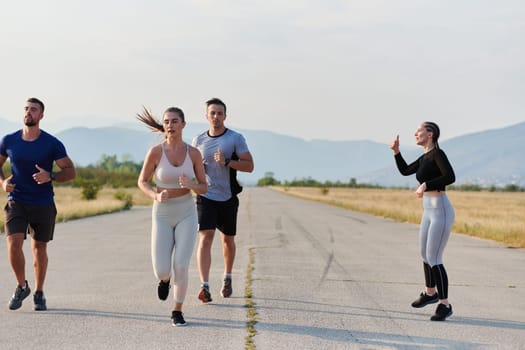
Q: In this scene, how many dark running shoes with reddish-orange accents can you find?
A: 2